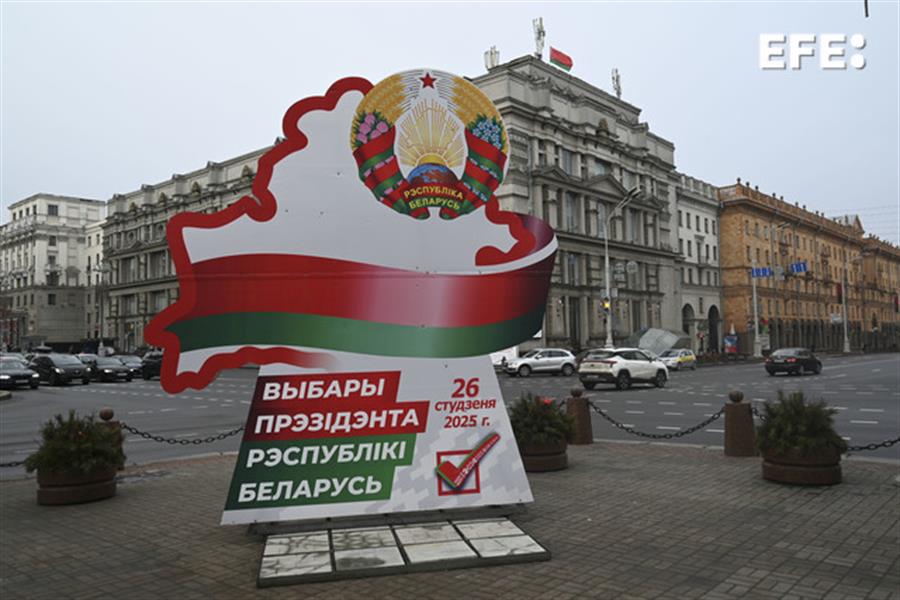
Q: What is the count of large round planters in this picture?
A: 3